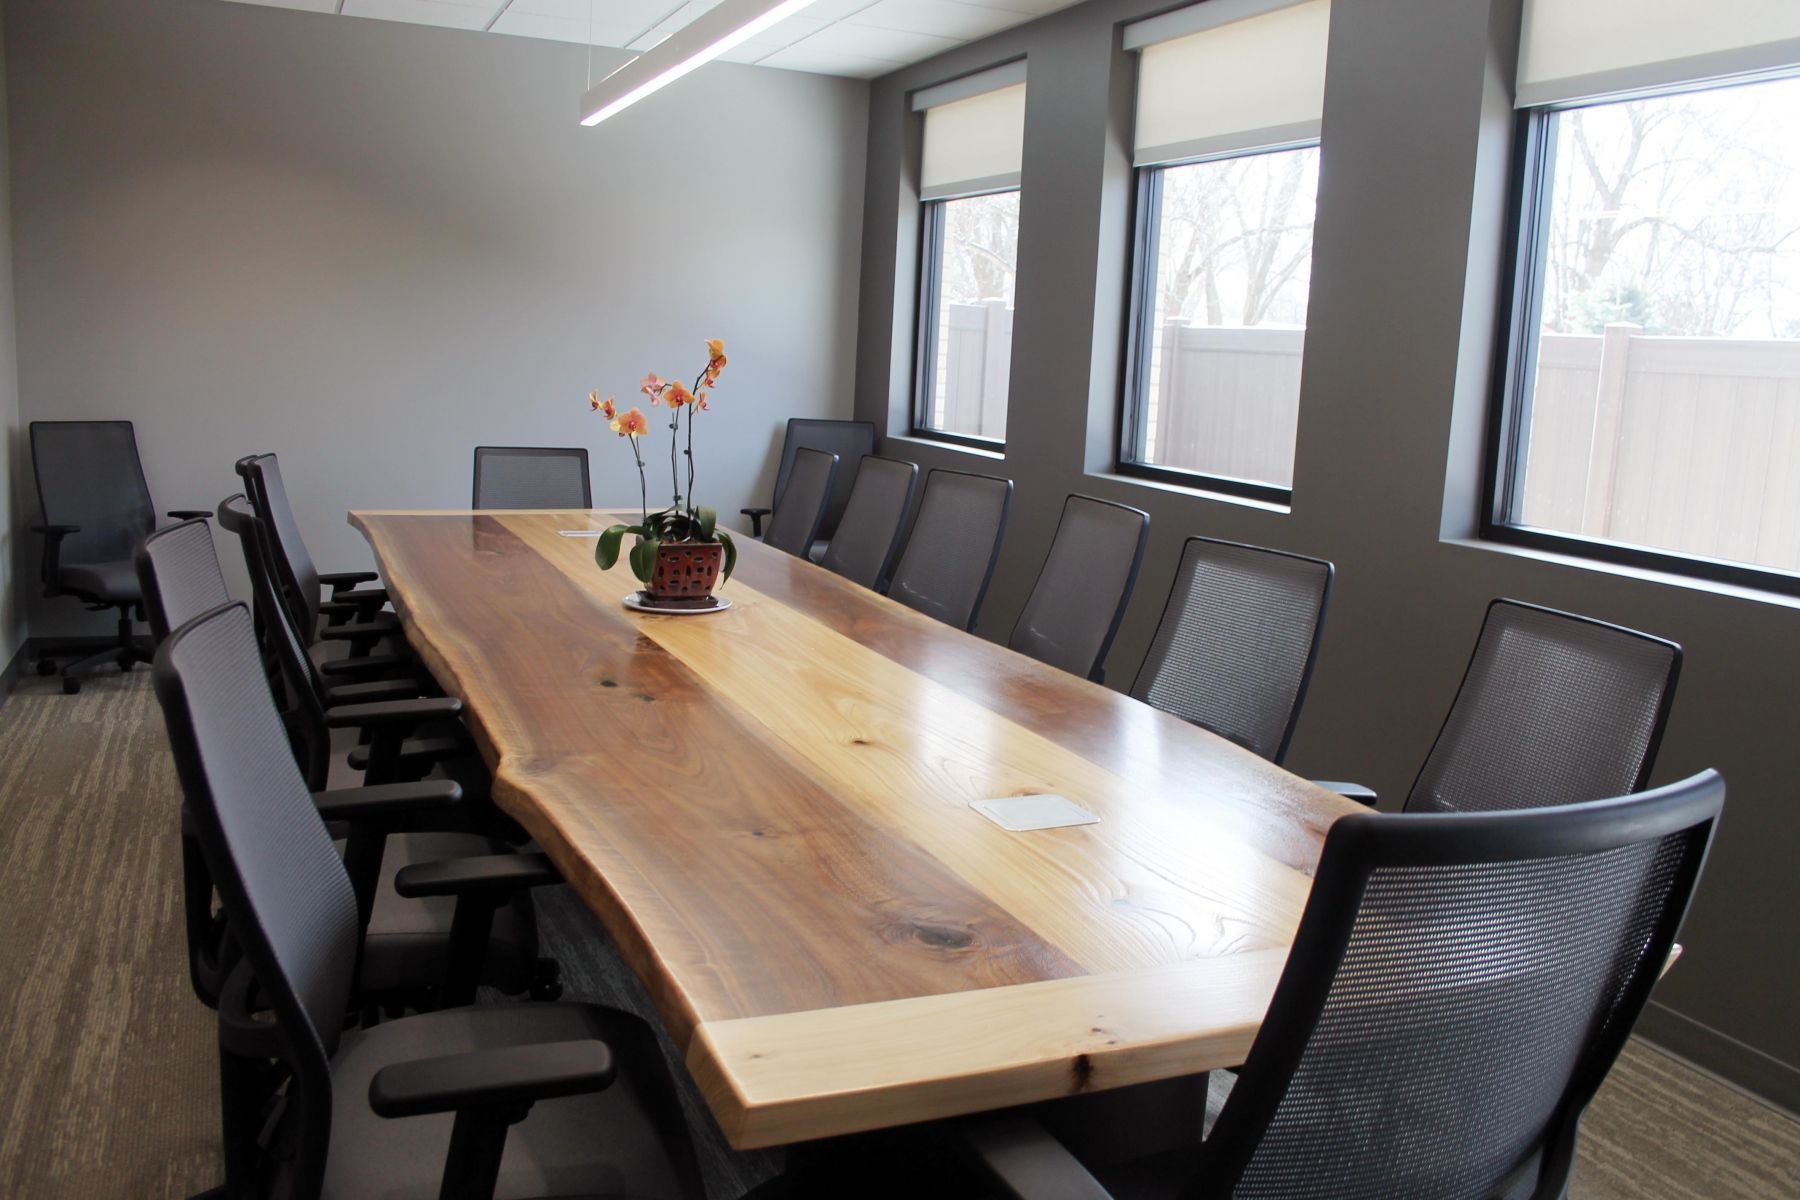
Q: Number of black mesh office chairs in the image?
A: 15